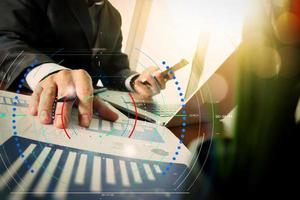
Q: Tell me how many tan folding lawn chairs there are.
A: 0